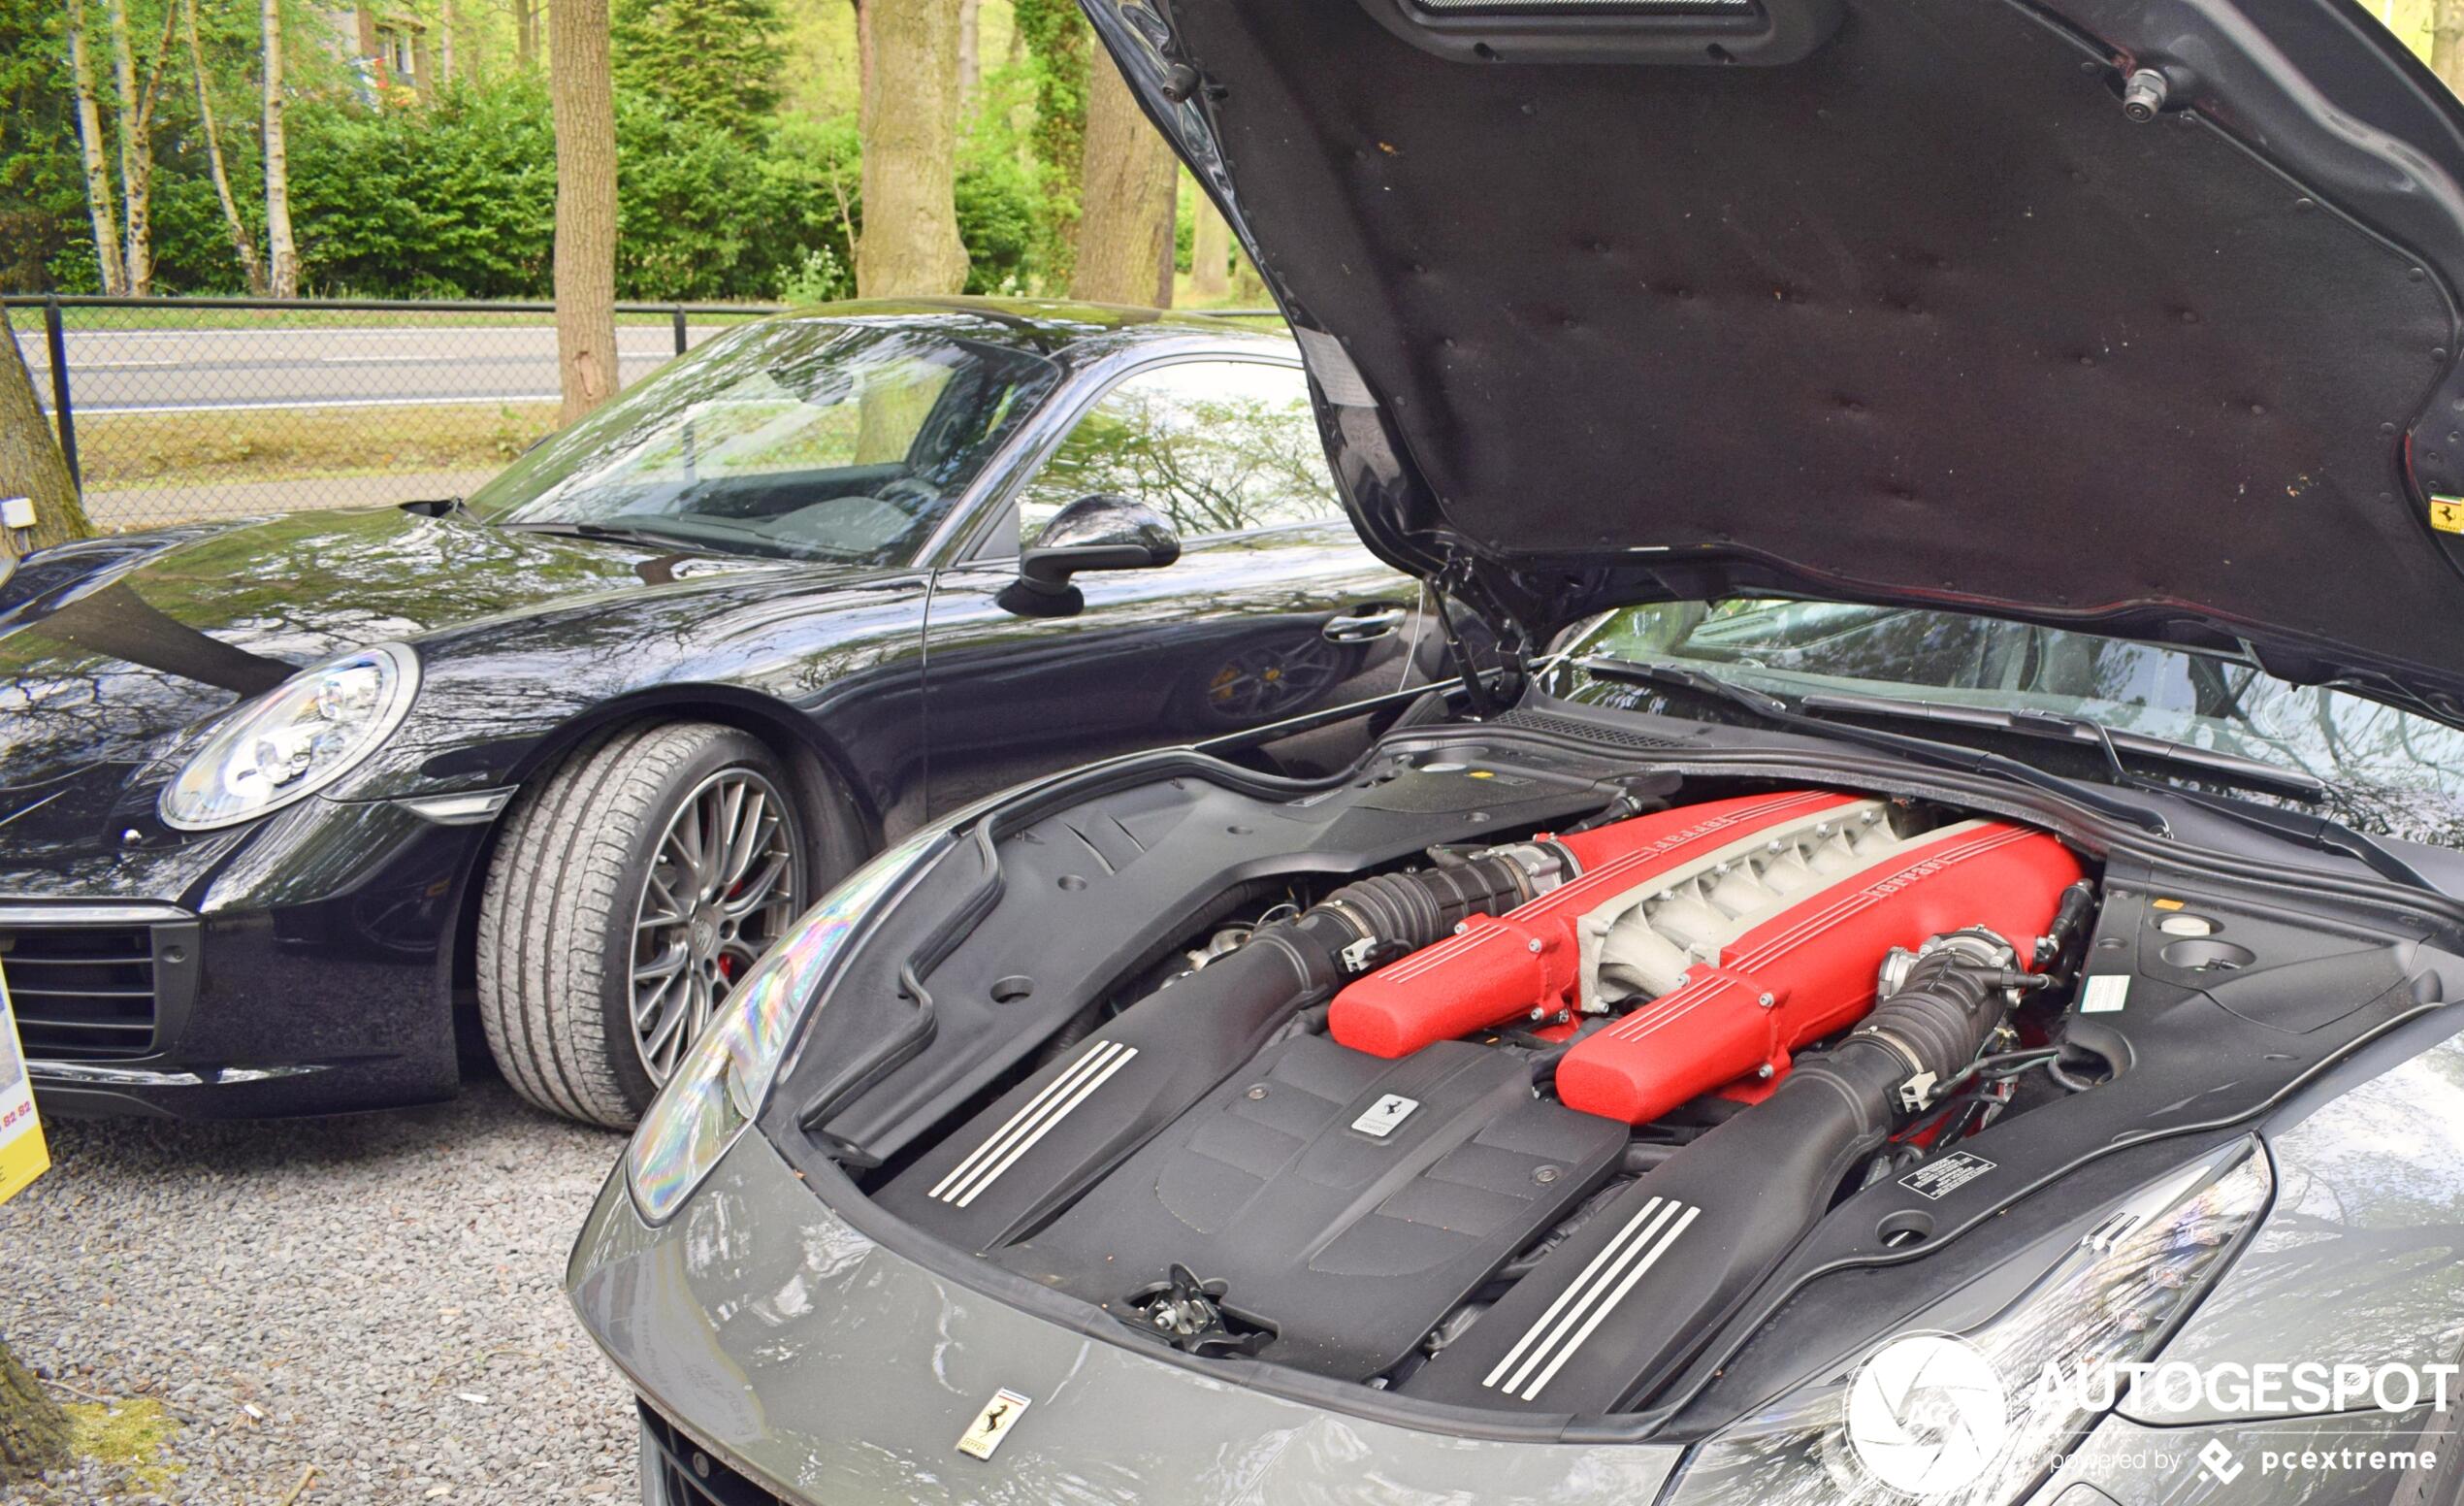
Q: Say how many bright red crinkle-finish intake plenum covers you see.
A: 2